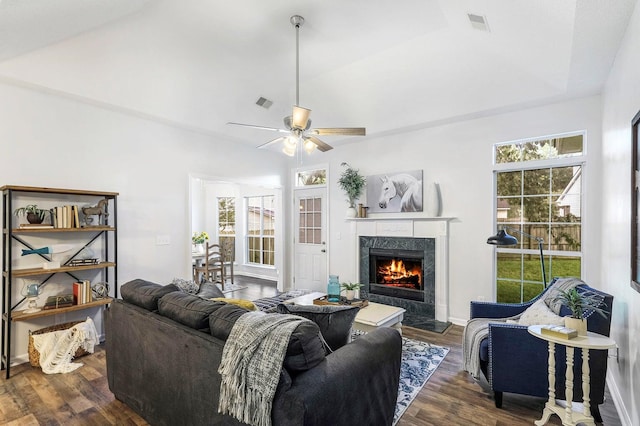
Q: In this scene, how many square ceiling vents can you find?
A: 2